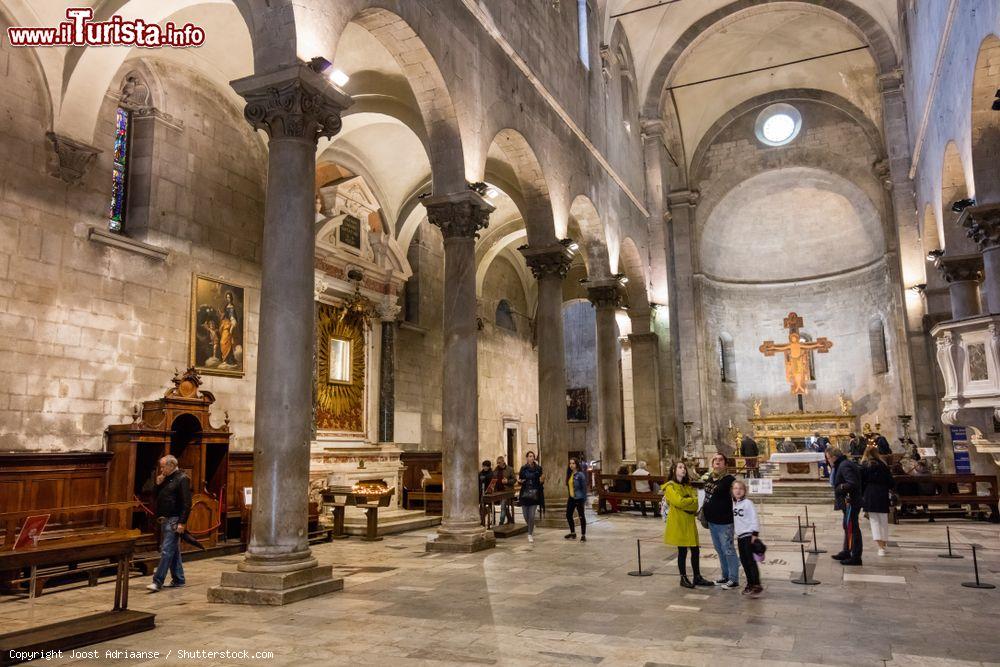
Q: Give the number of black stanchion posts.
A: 7